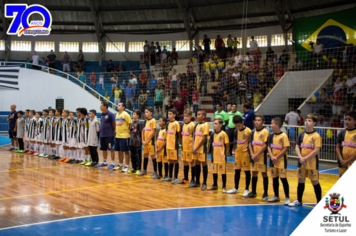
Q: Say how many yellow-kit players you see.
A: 11